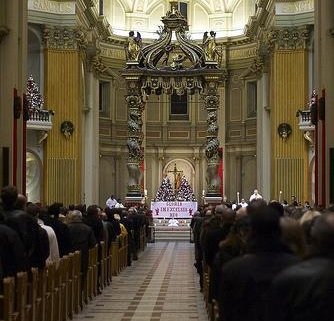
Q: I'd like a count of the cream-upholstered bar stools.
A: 0